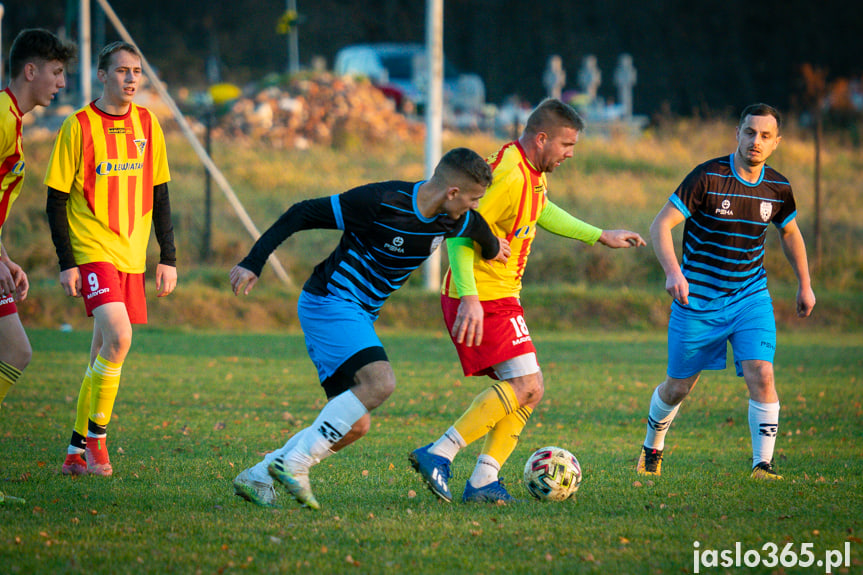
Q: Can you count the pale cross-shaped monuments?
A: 3